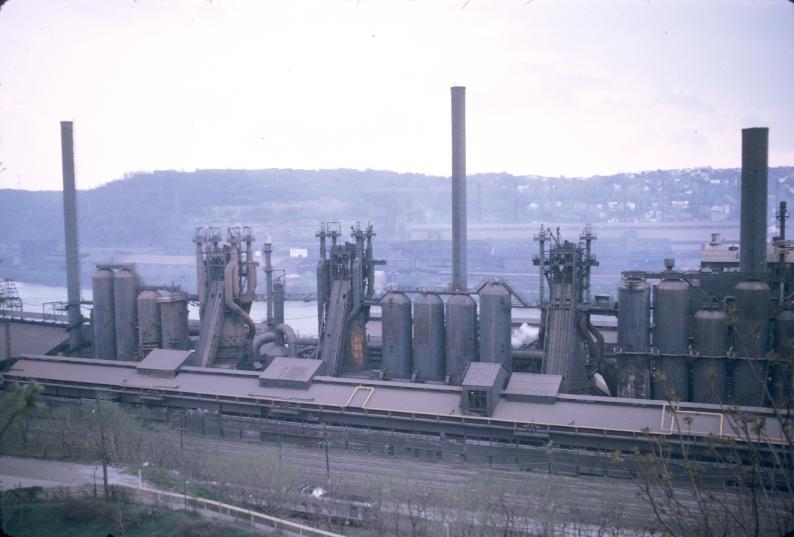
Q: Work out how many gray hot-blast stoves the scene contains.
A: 13